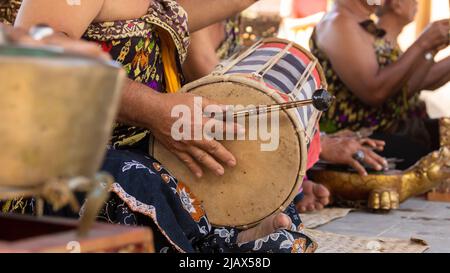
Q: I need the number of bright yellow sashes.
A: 1